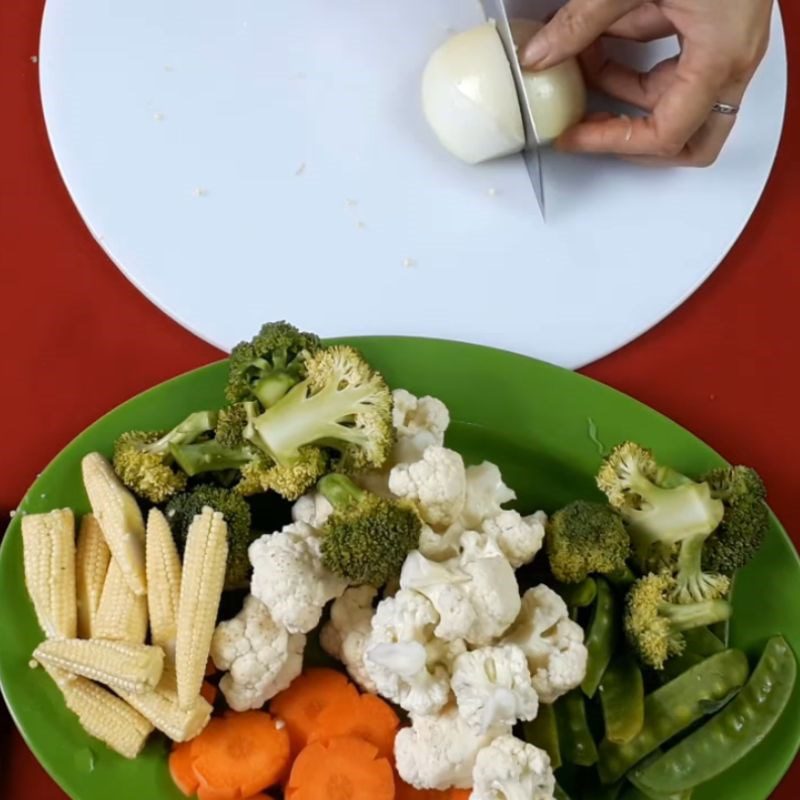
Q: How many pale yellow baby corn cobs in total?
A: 9